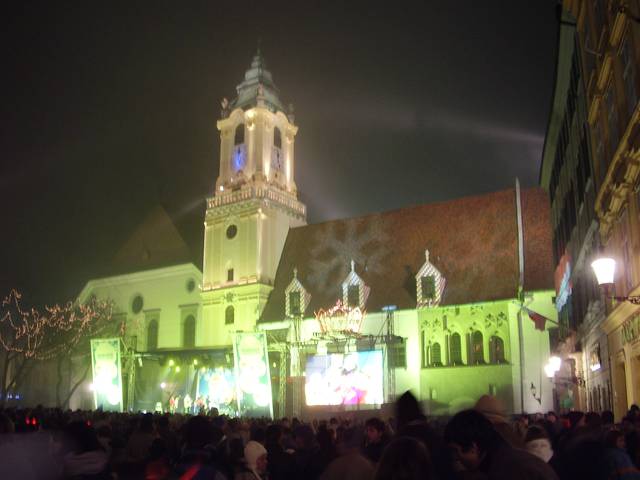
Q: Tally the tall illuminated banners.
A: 2